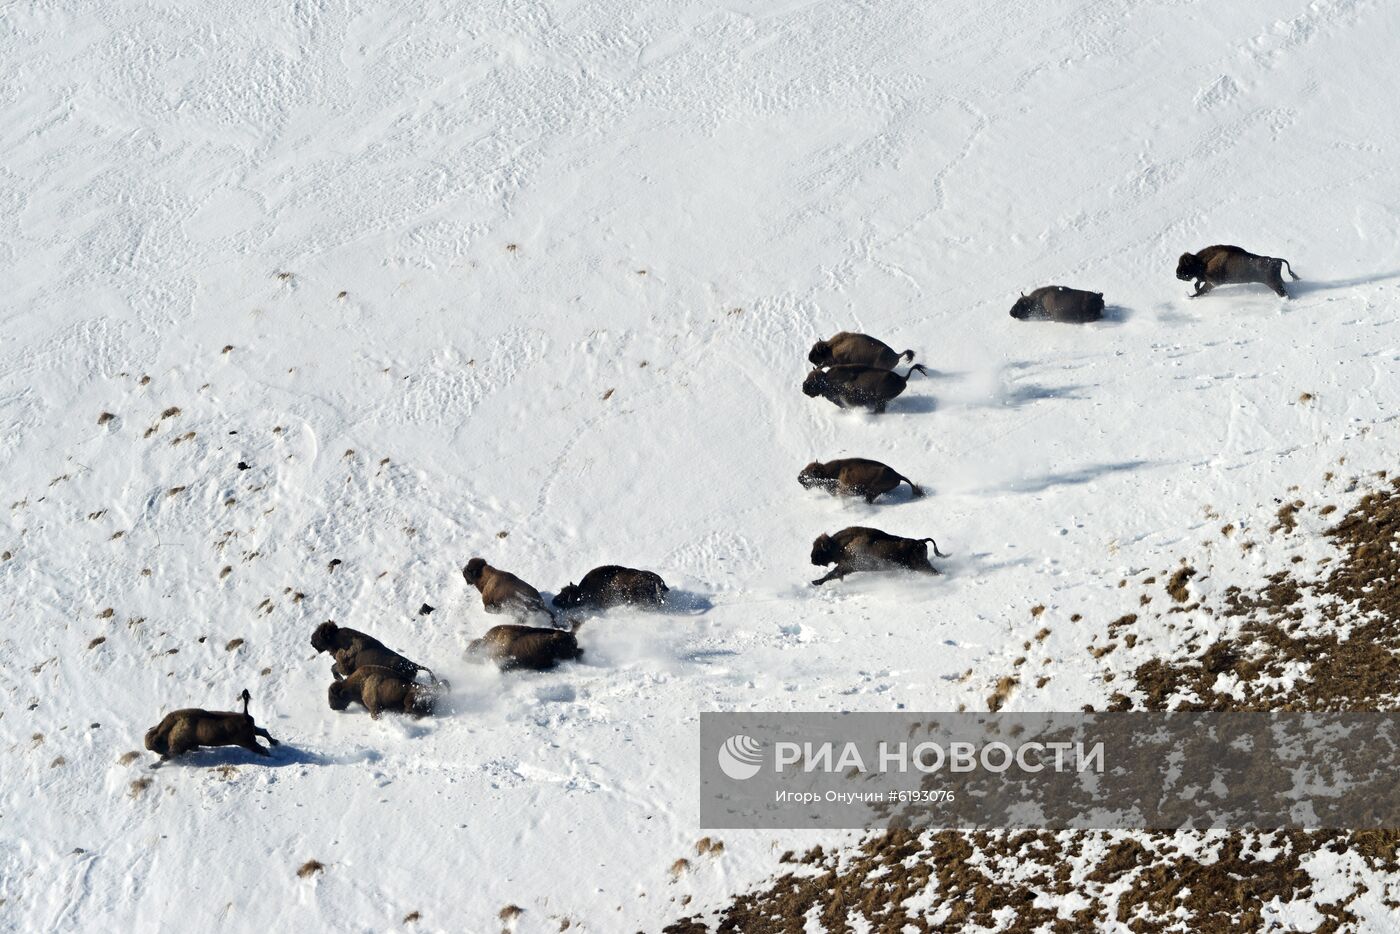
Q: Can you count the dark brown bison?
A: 12